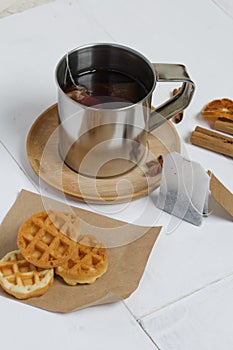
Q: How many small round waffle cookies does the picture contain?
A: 3